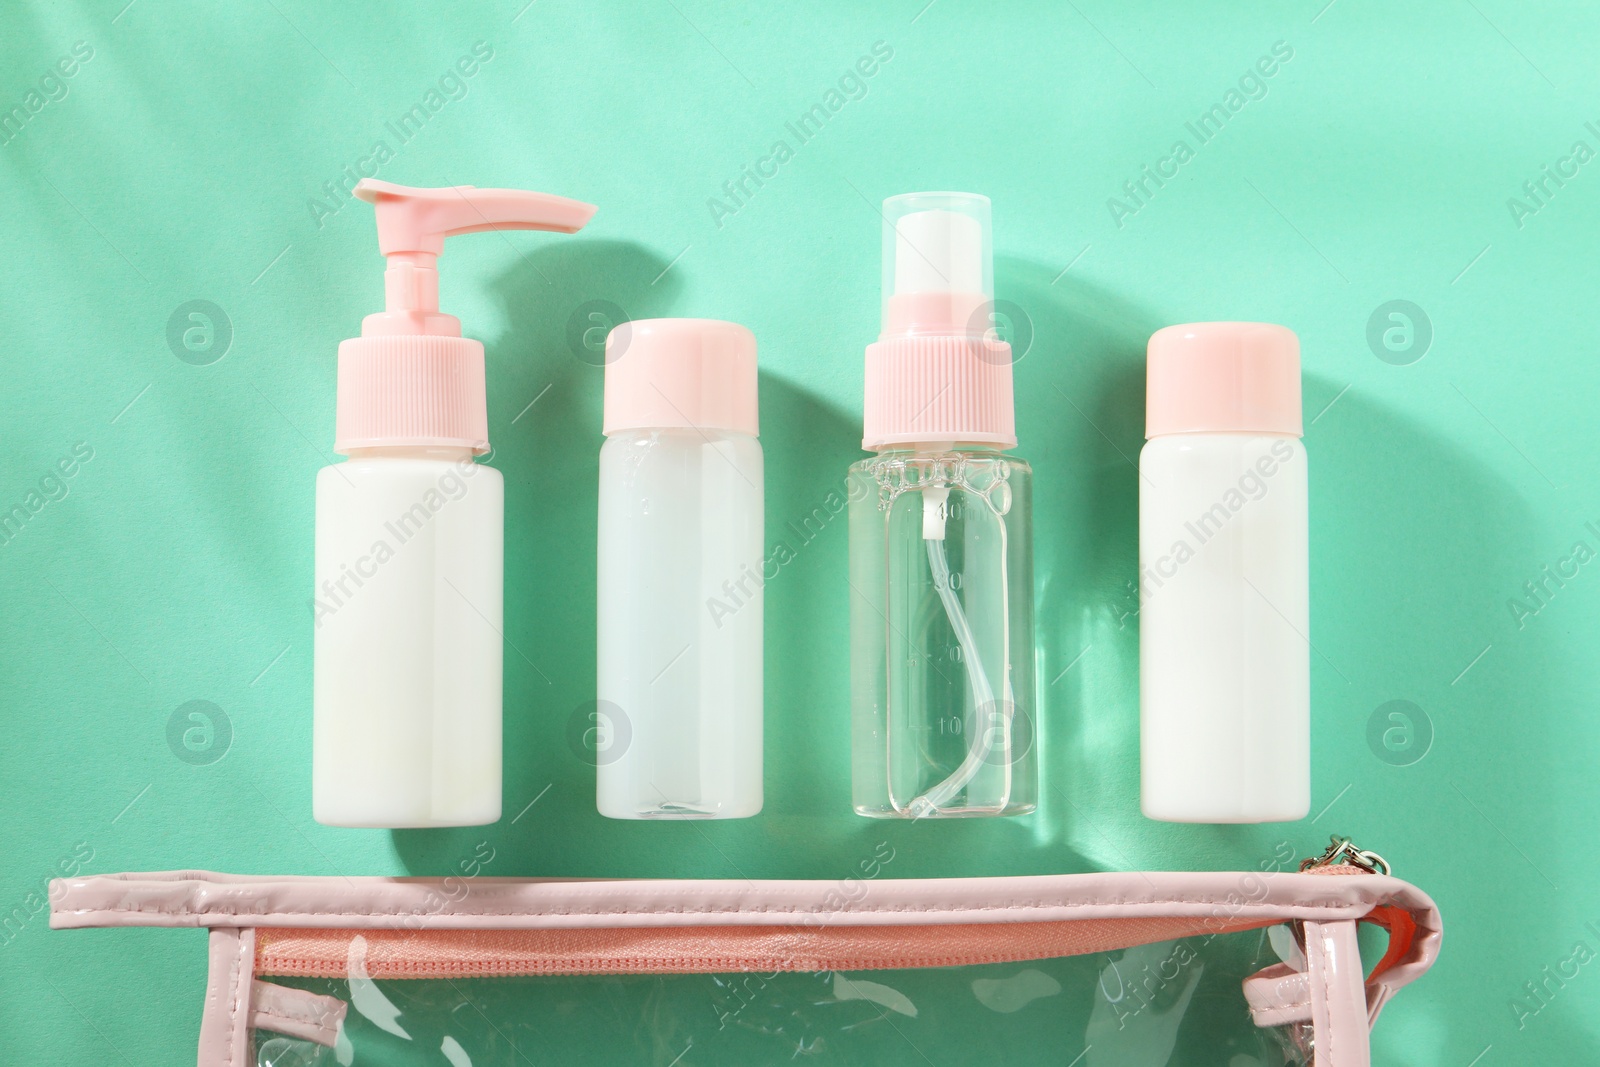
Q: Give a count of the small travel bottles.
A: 4